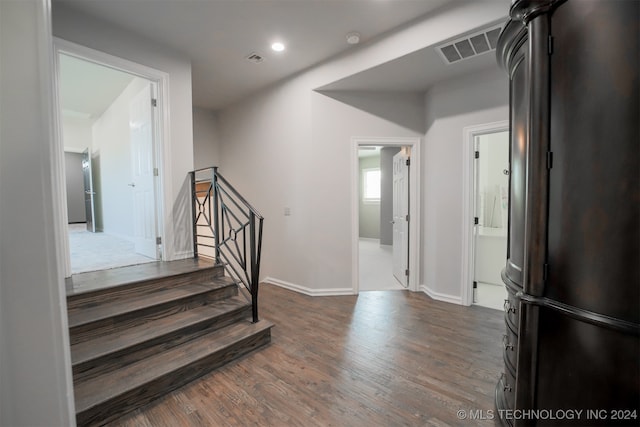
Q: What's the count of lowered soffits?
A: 1